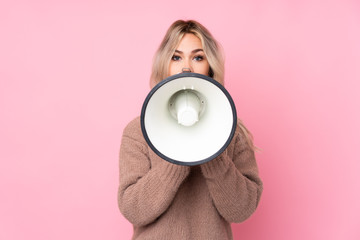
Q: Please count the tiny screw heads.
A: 2